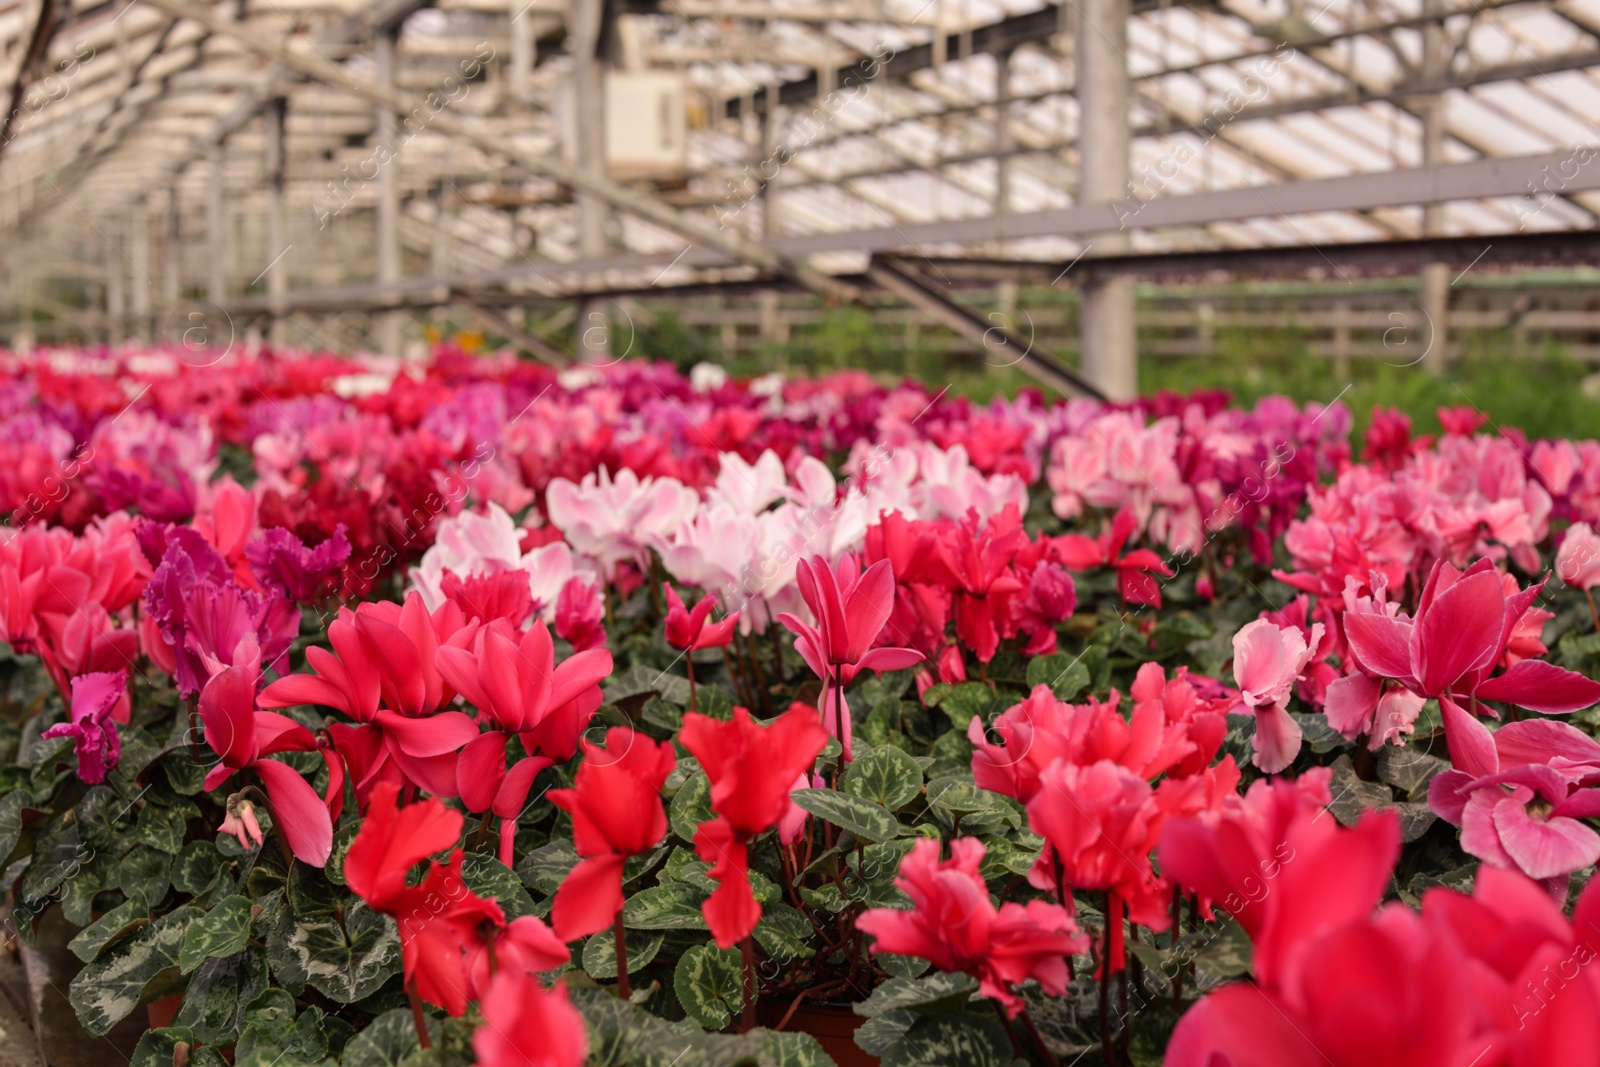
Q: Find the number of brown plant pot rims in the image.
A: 1